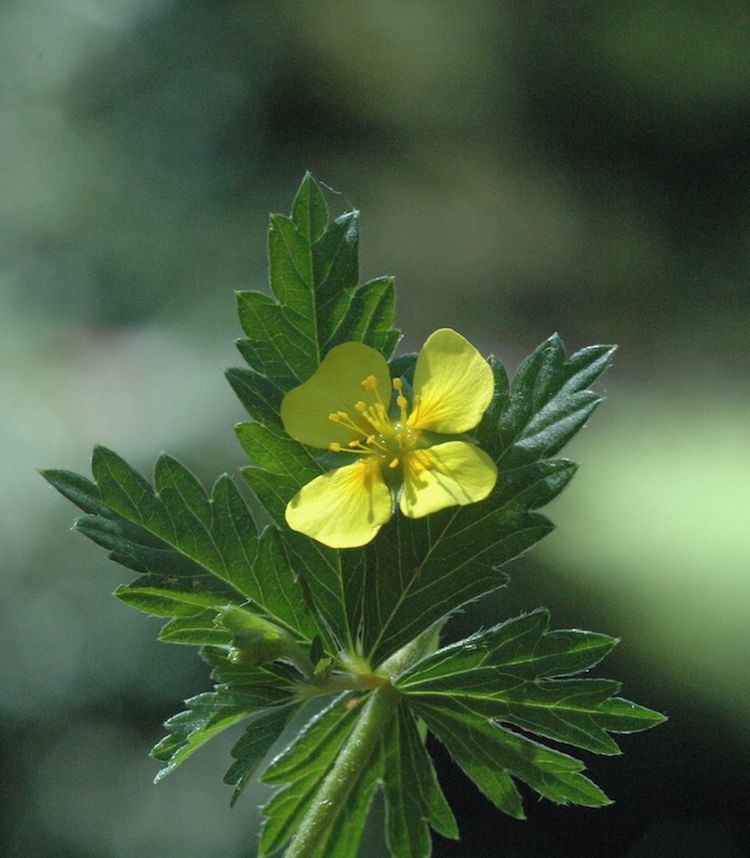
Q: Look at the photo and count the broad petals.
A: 4